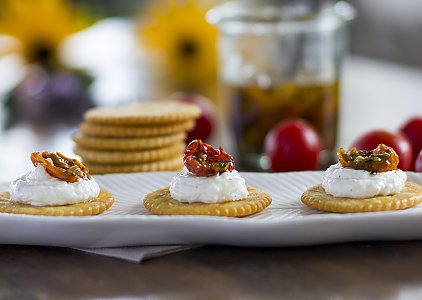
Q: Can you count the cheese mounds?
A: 3